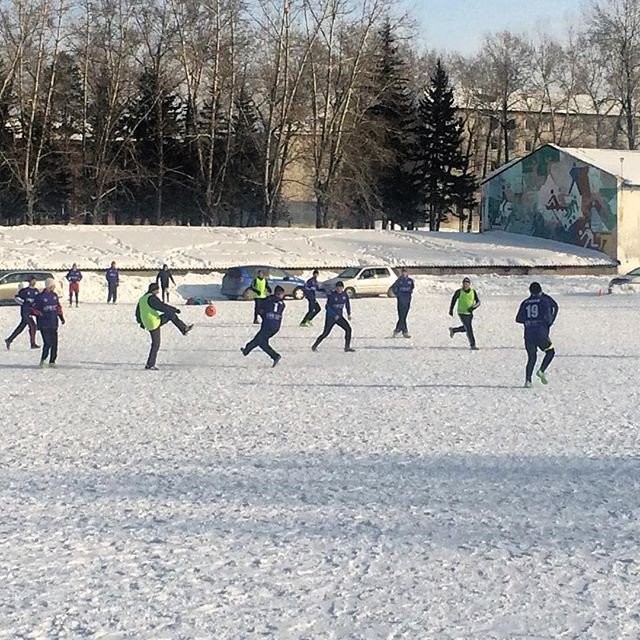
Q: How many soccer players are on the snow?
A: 13